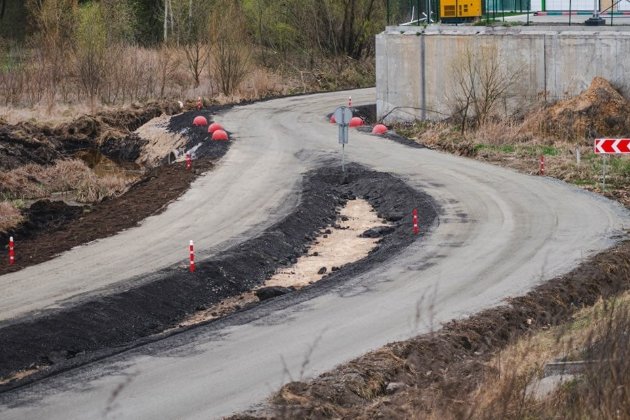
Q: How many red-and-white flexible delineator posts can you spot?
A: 7